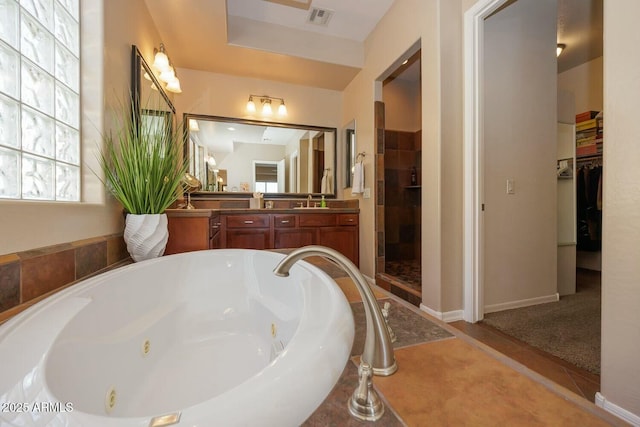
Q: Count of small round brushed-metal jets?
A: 3